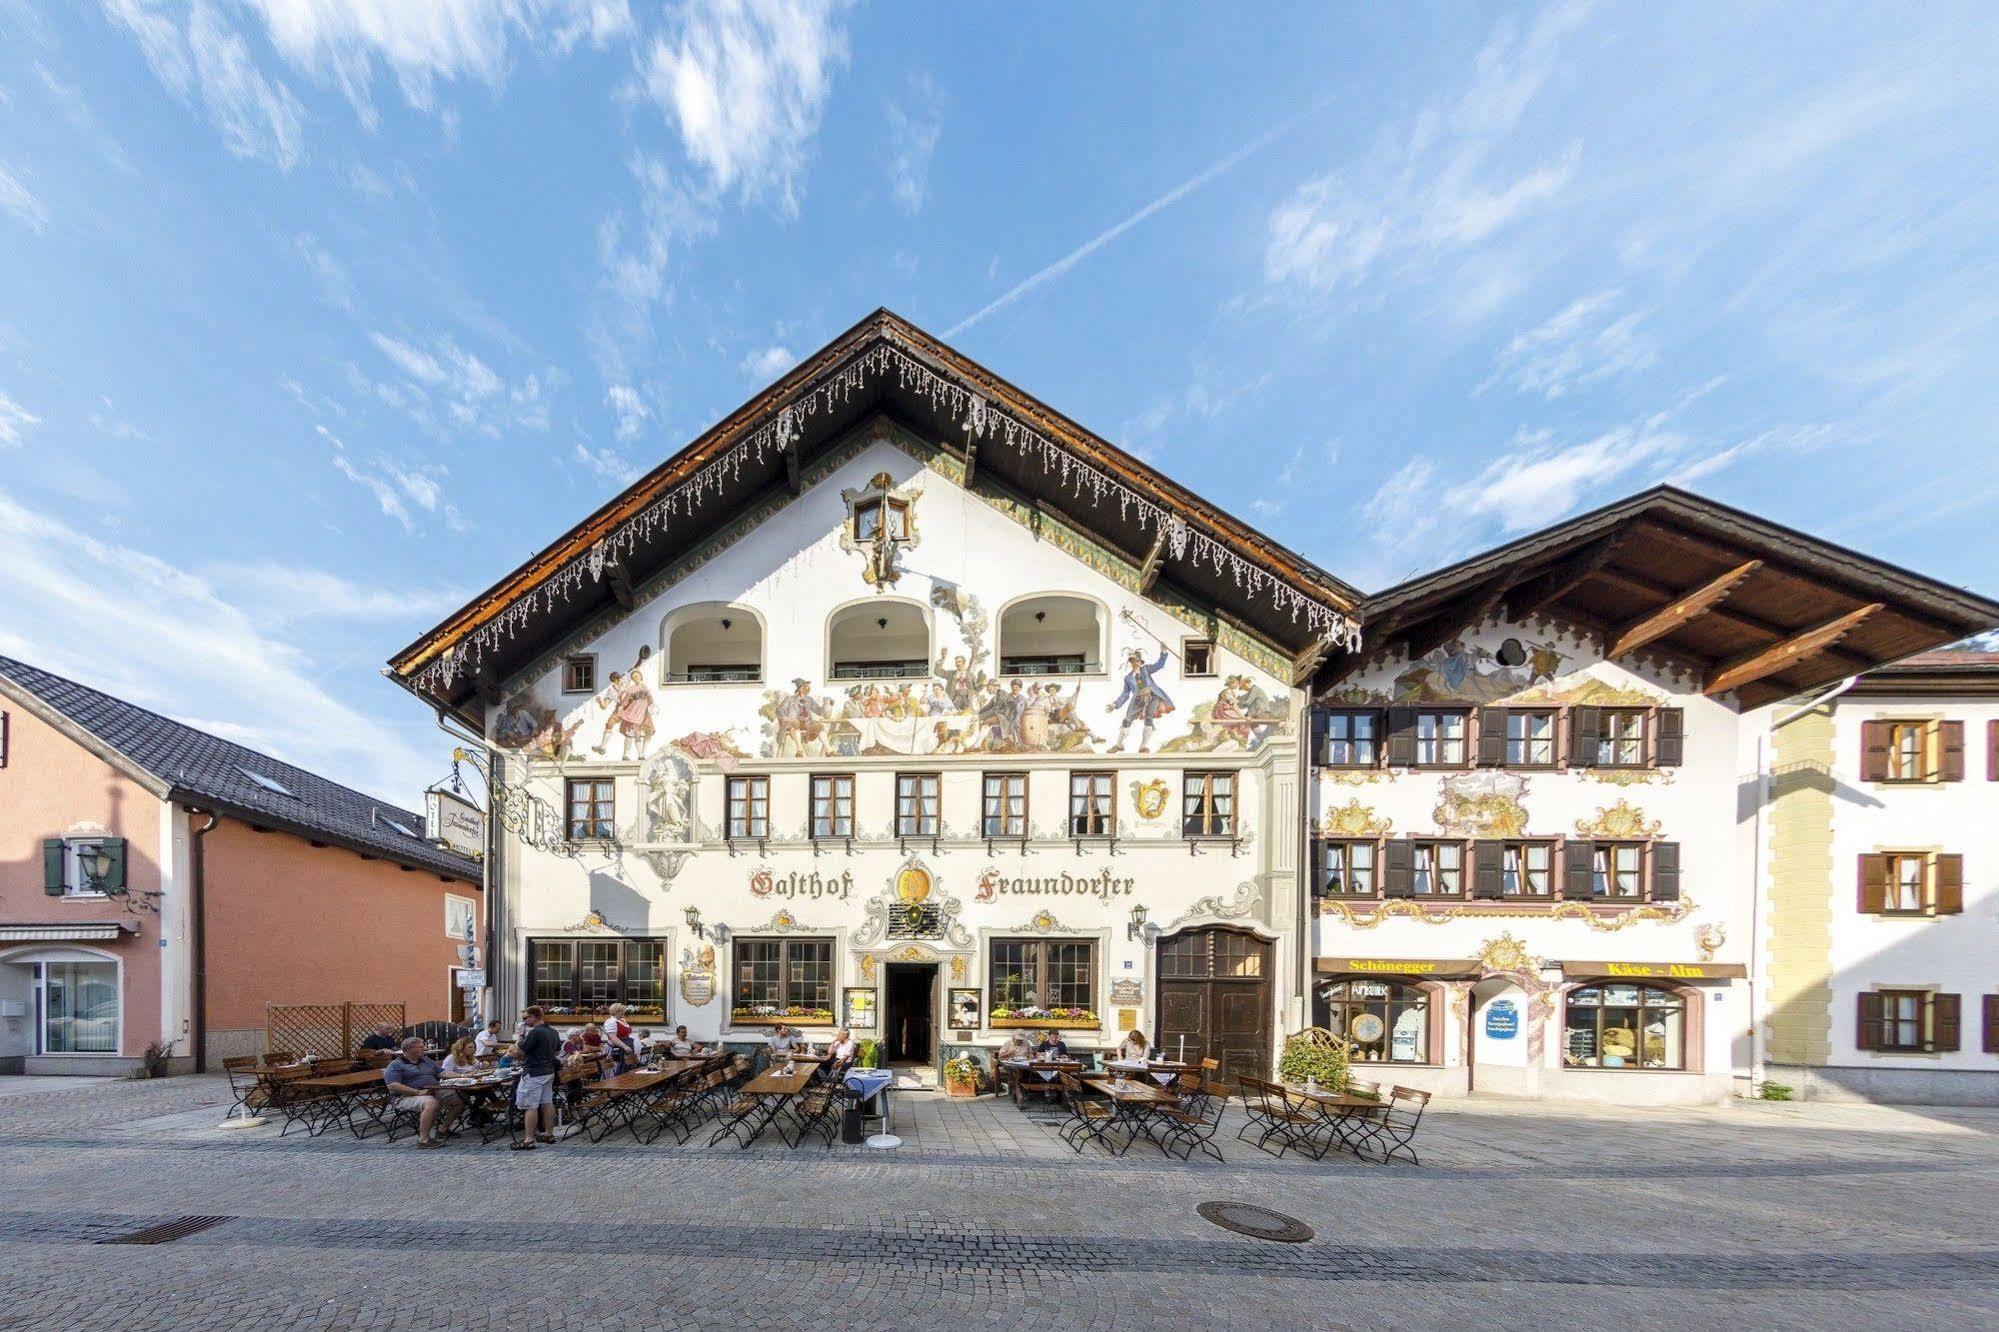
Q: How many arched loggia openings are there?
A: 3